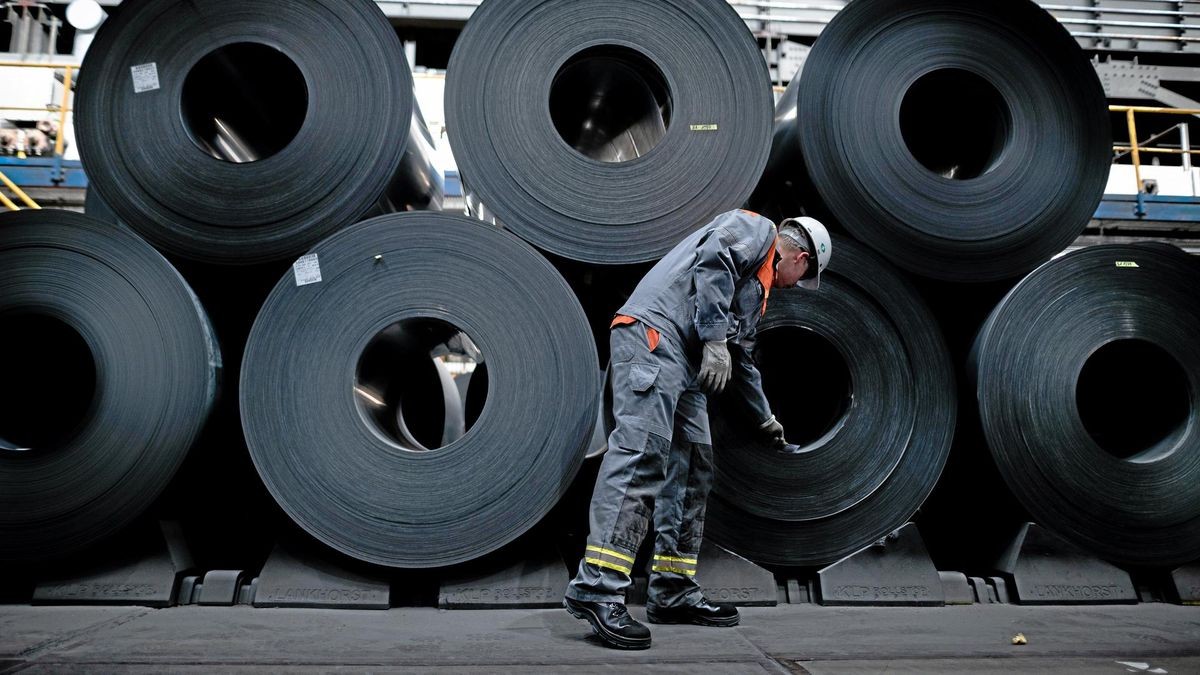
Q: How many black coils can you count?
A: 7